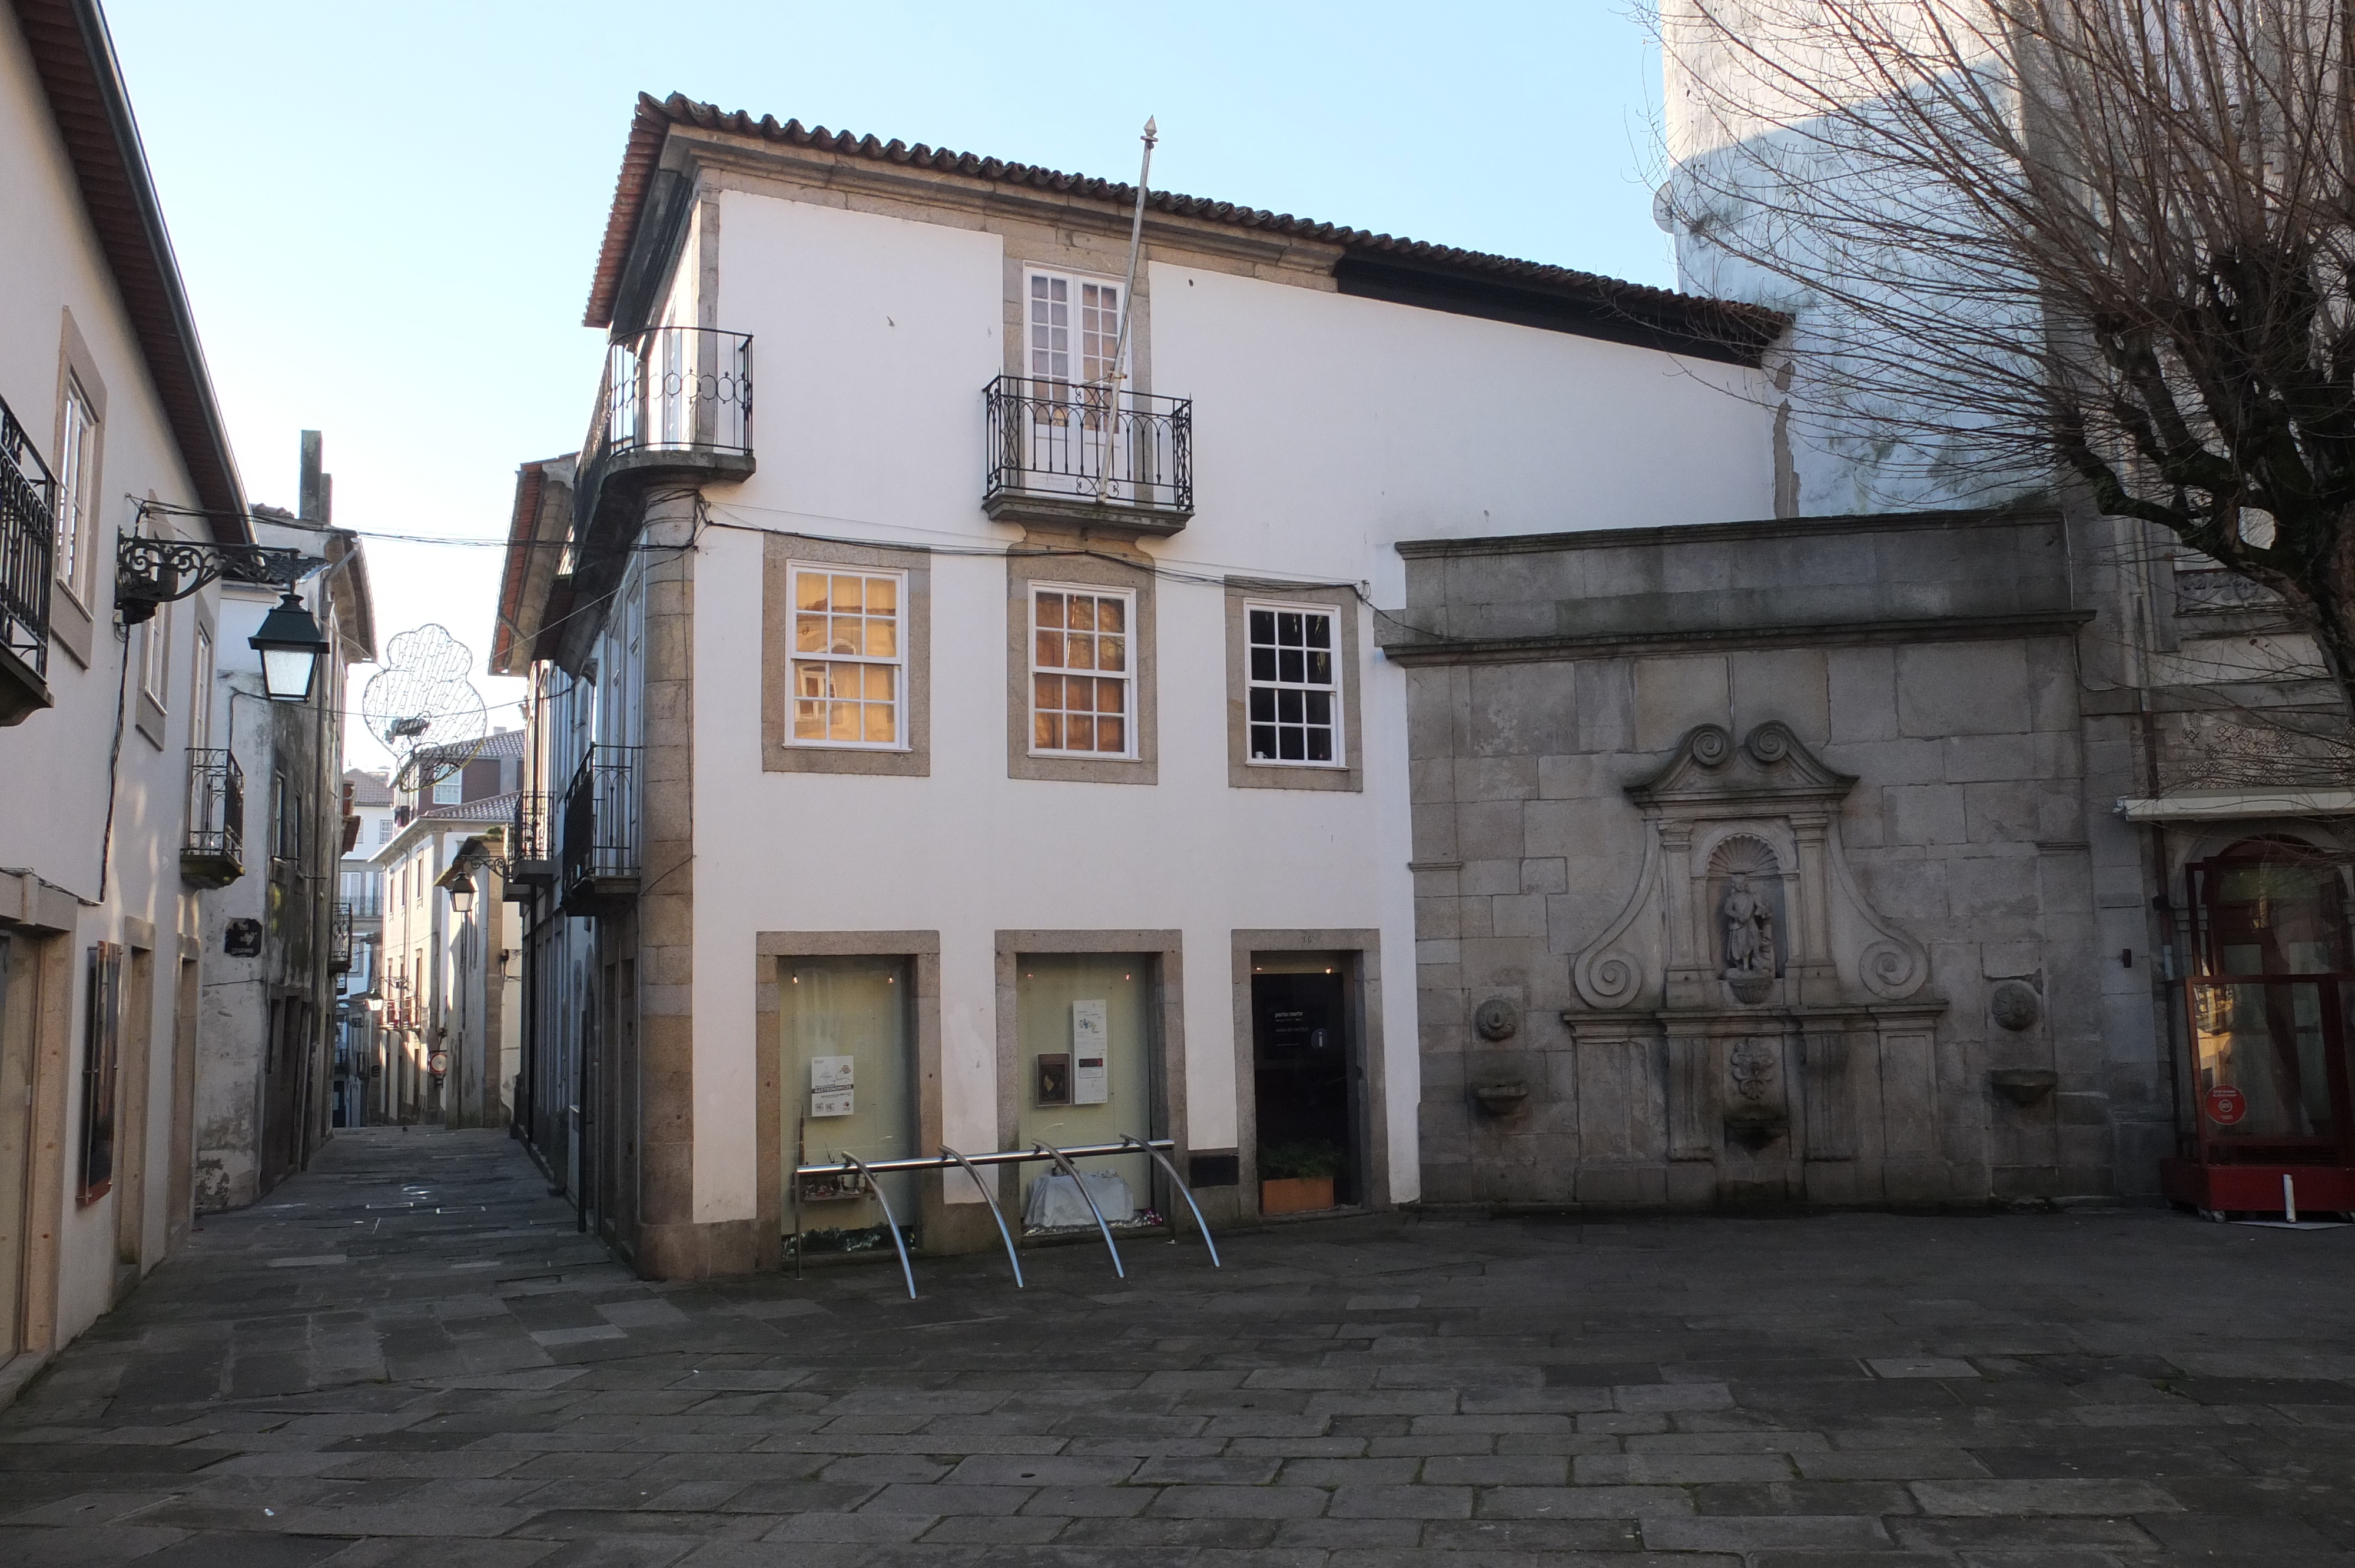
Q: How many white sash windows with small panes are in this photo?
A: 3